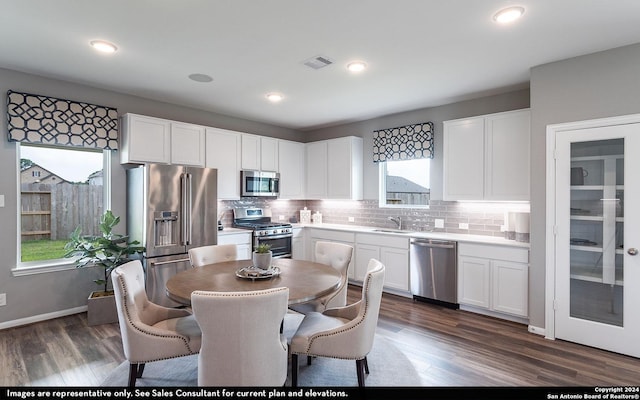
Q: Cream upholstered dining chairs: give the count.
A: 5